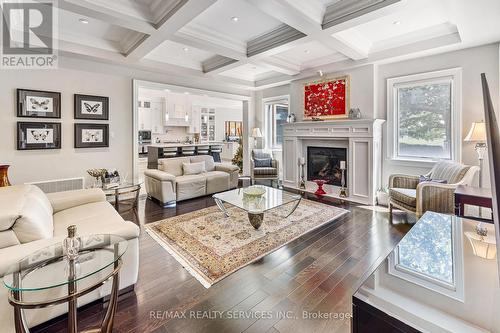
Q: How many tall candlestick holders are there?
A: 2